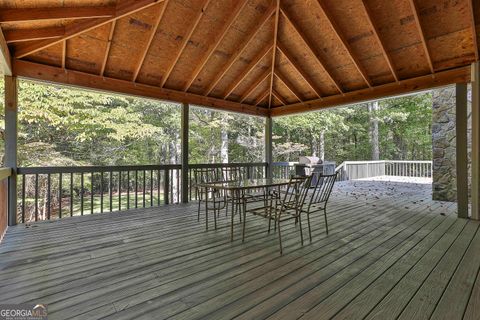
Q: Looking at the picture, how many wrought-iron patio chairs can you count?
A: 4